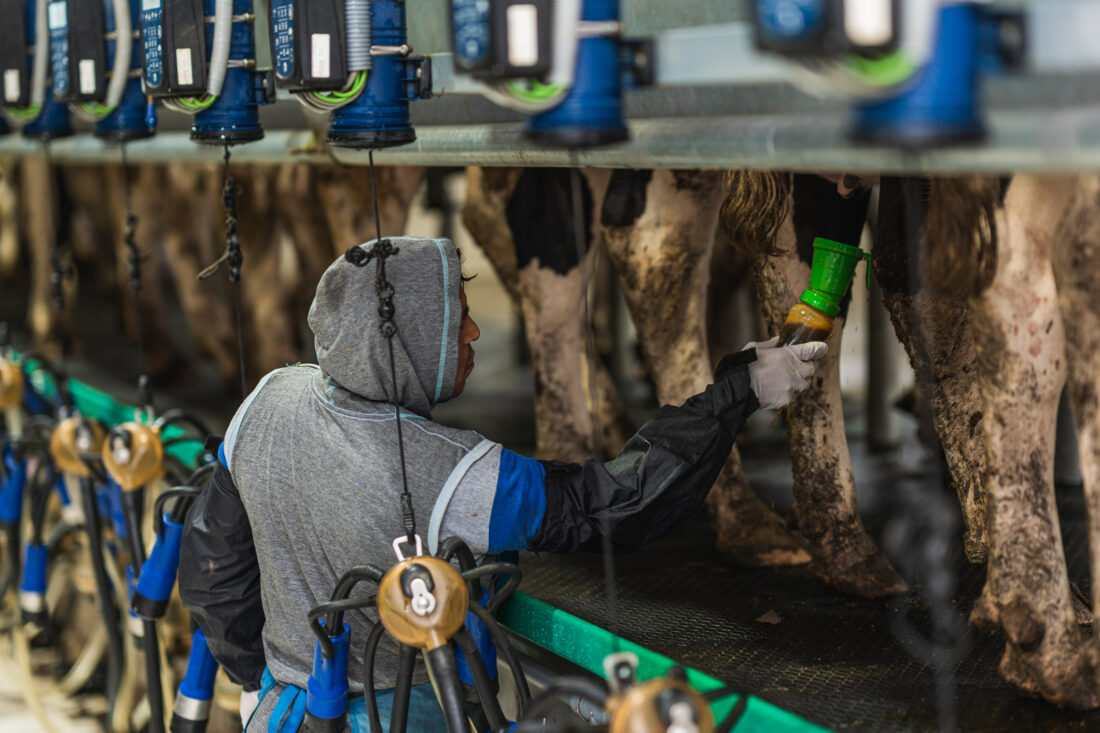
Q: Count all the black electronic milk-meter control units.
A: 6